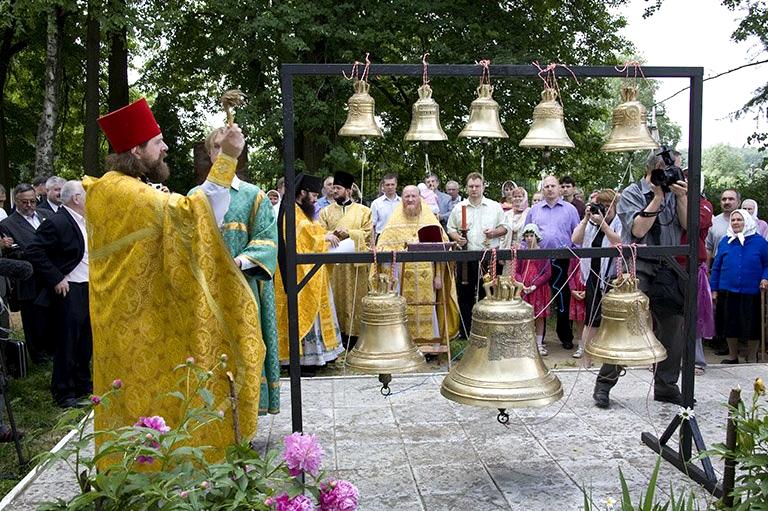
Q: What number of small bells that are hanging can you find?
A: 5